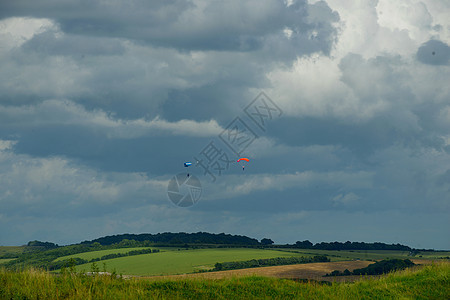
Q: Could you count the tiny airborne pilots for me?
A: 2